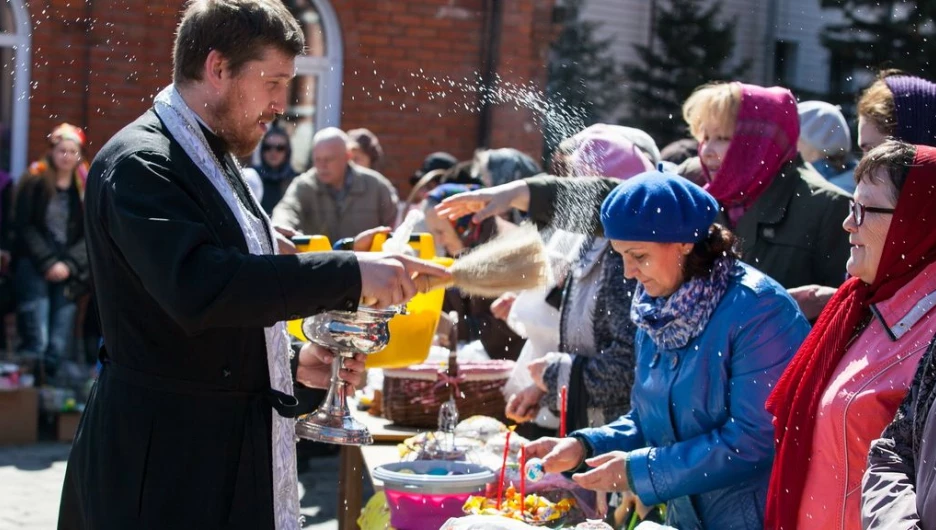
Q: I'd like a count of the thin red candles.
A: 3